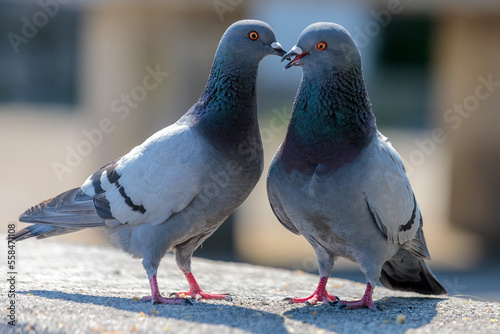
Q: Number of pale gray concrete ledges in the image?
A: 1